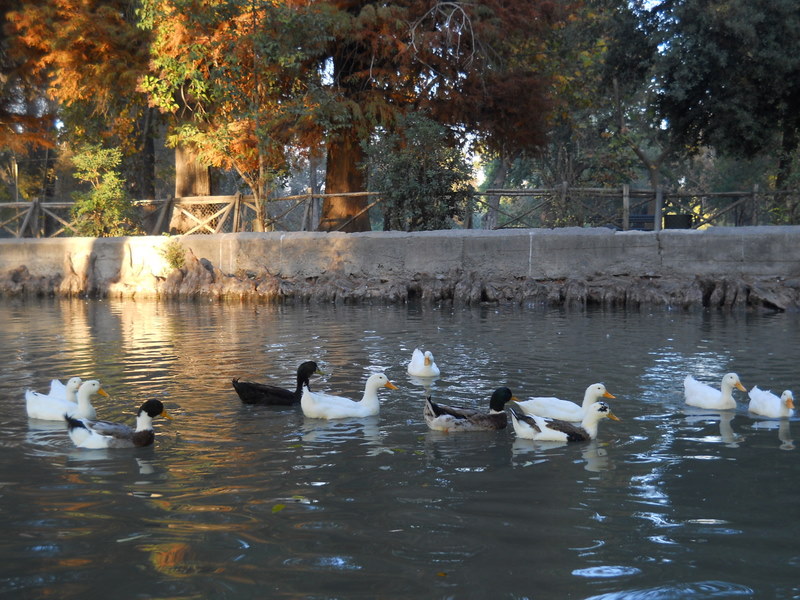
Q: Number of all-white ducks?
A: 7